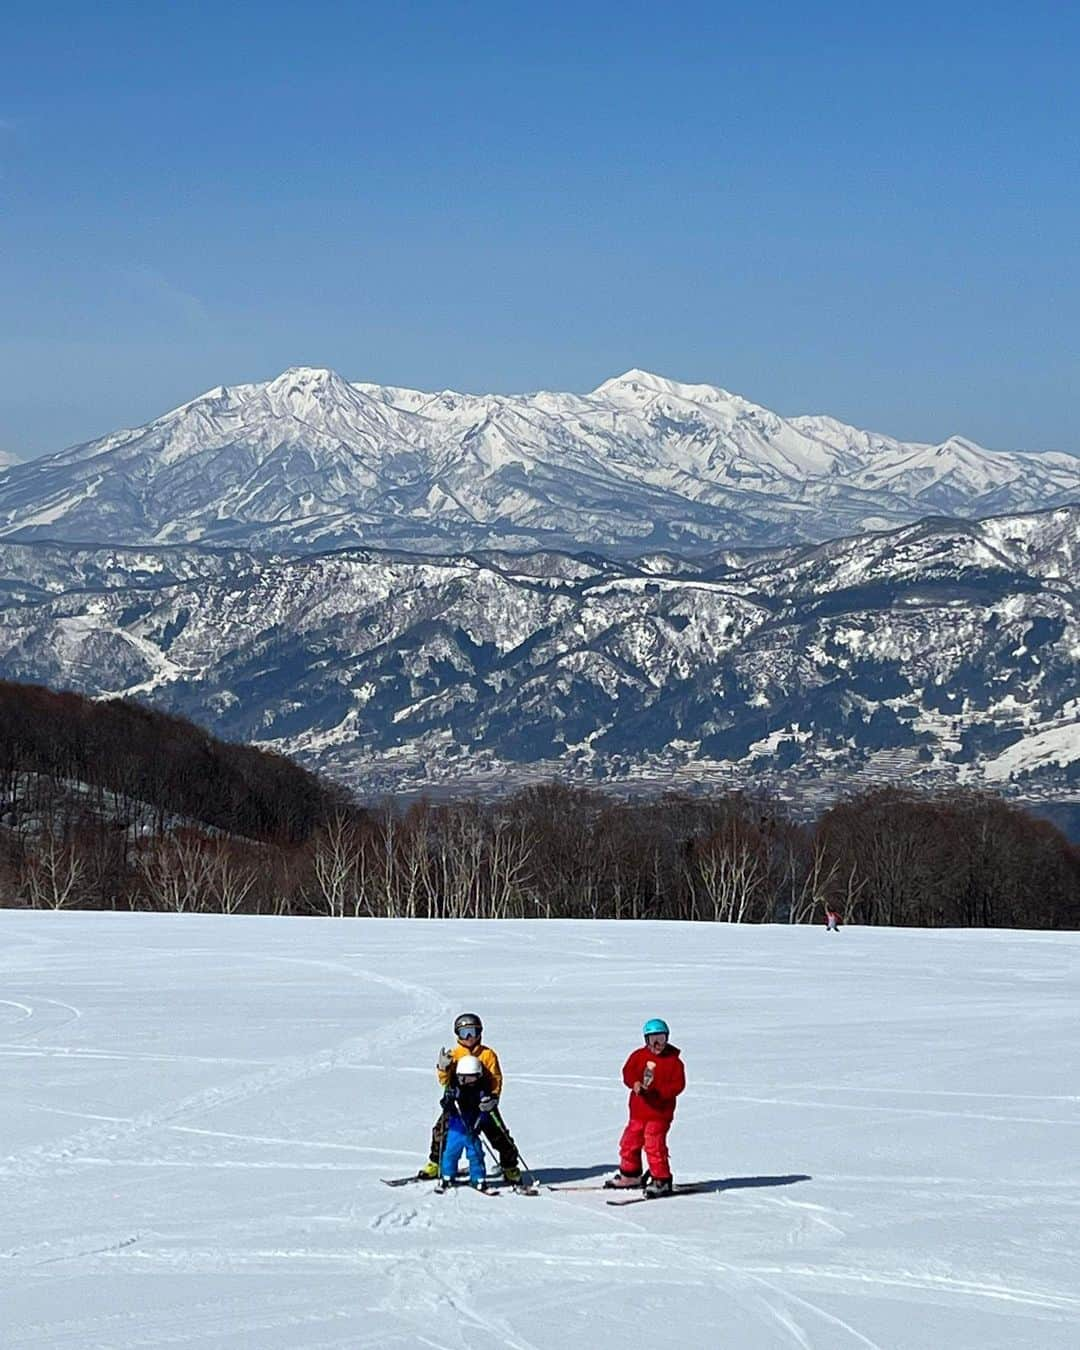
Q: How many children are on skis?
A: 3